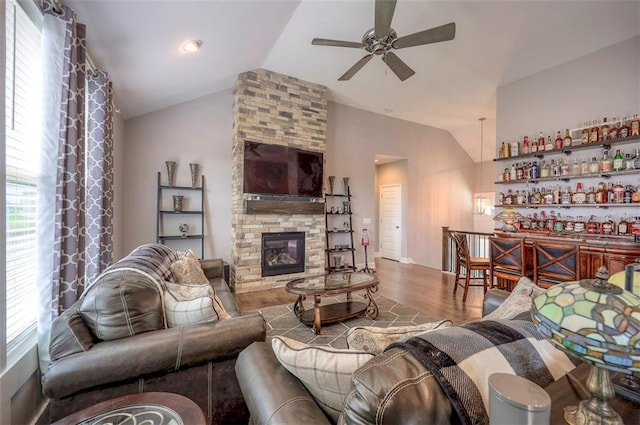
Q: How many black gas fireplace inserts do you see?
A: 1